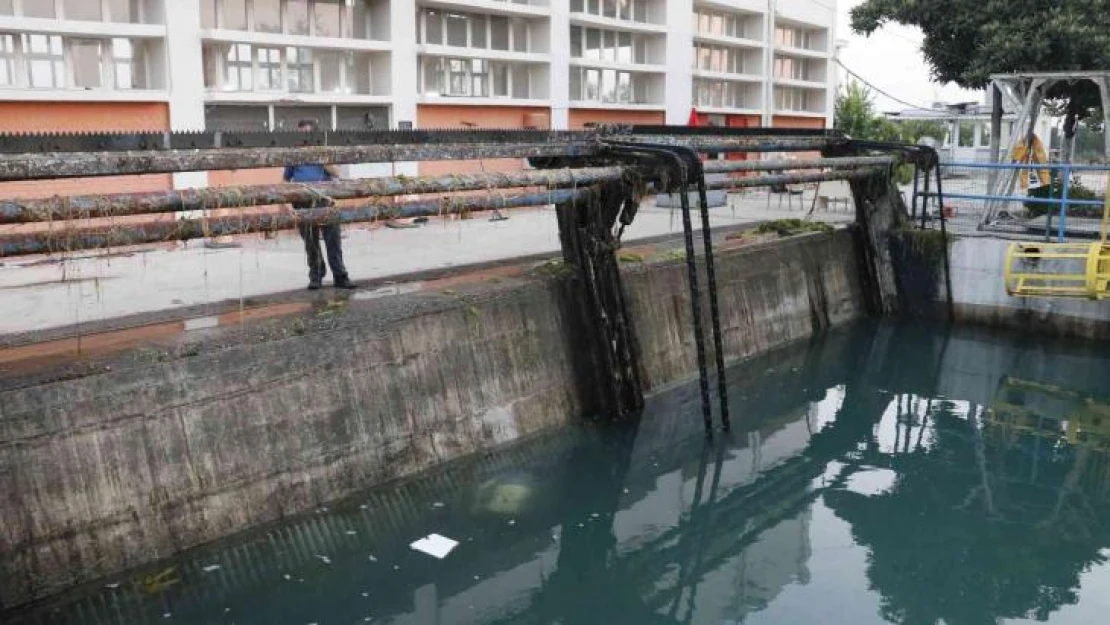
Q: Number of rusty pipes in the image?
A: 3